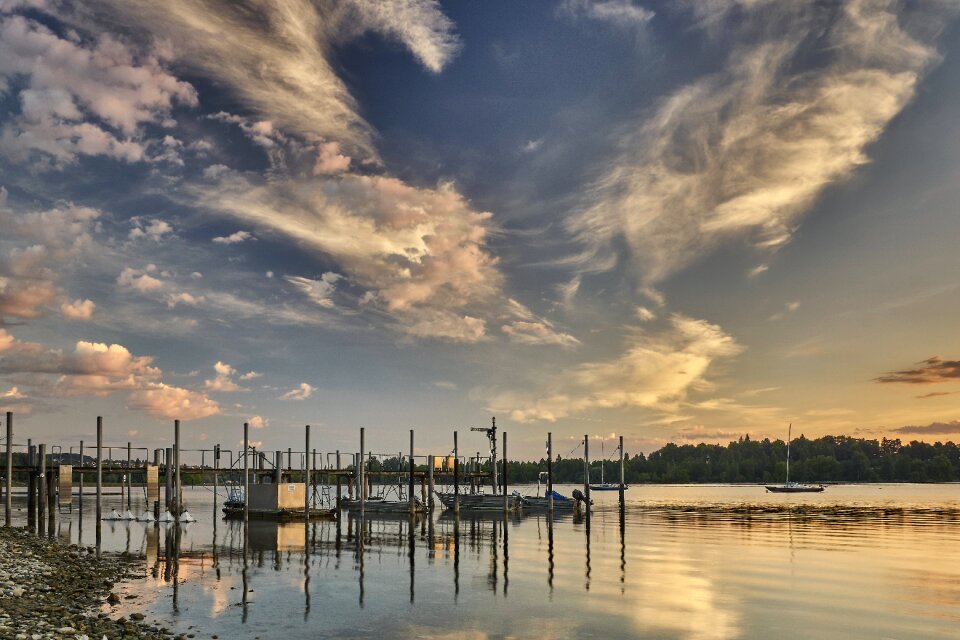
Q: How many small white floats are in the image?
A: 5